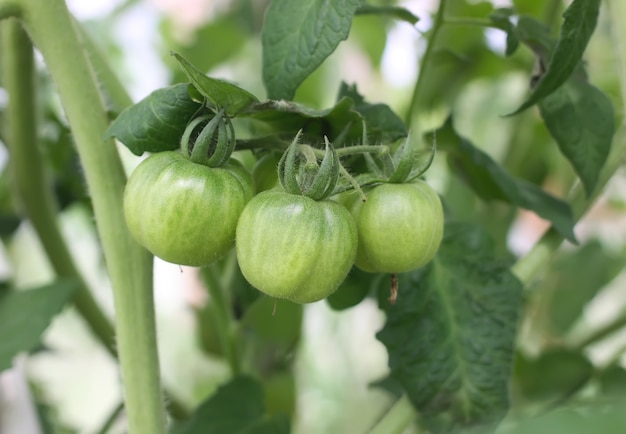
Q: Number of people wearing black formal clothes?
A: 0